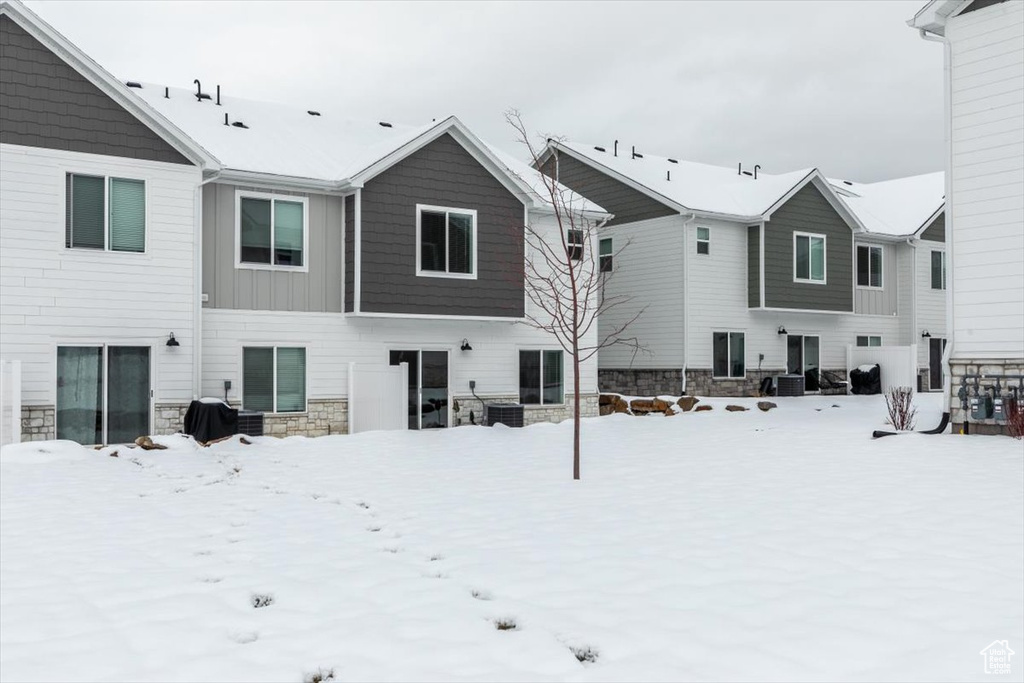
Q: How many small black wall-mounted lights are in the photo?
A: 4